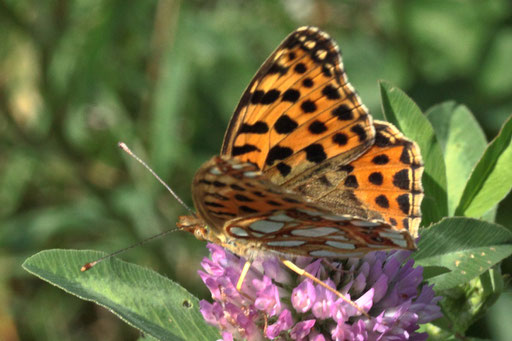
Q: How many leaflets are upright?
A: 3